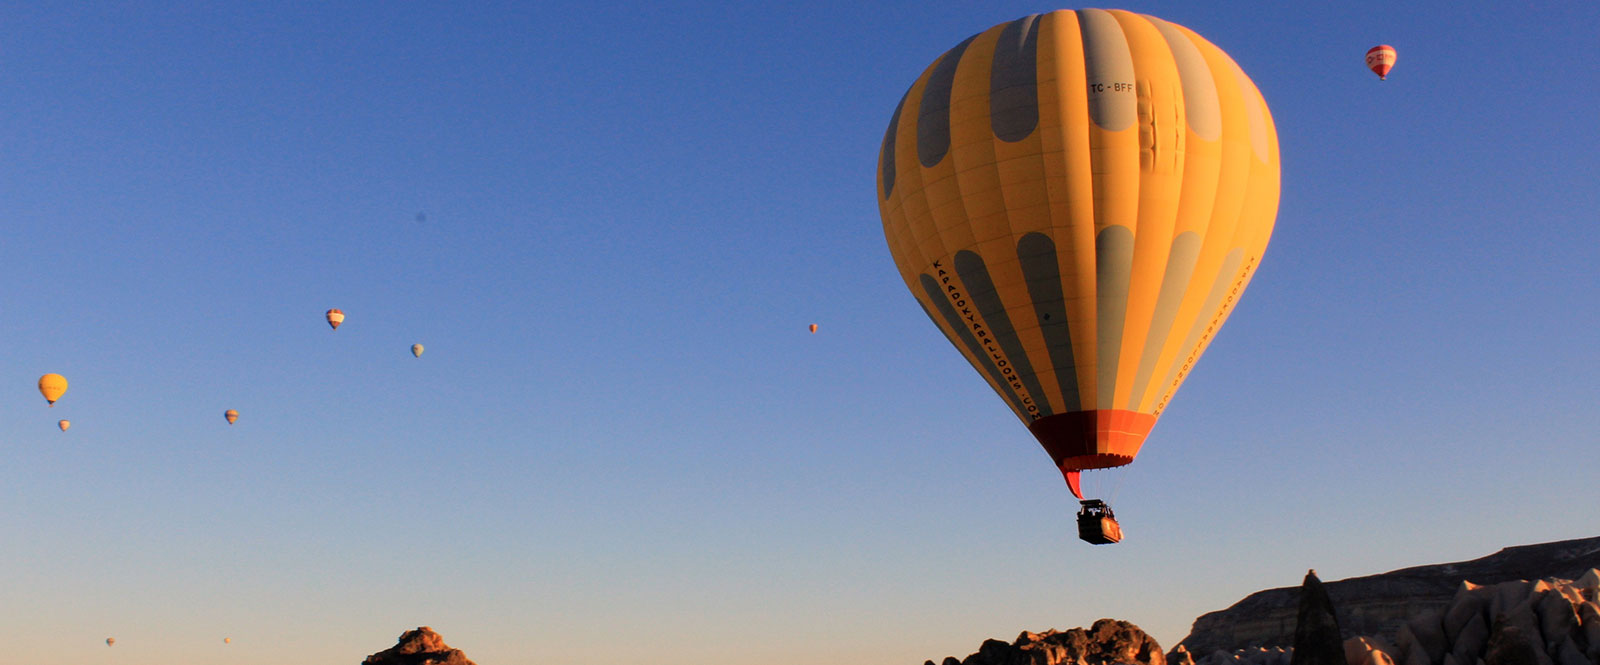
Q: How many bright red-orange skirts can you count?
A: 1